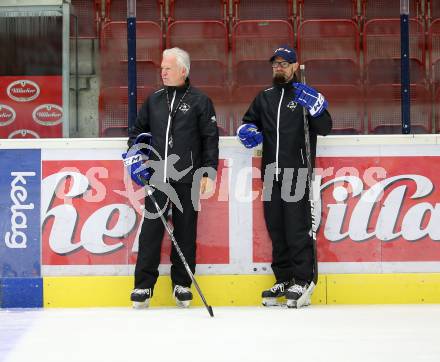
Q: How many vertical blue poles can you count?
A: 2